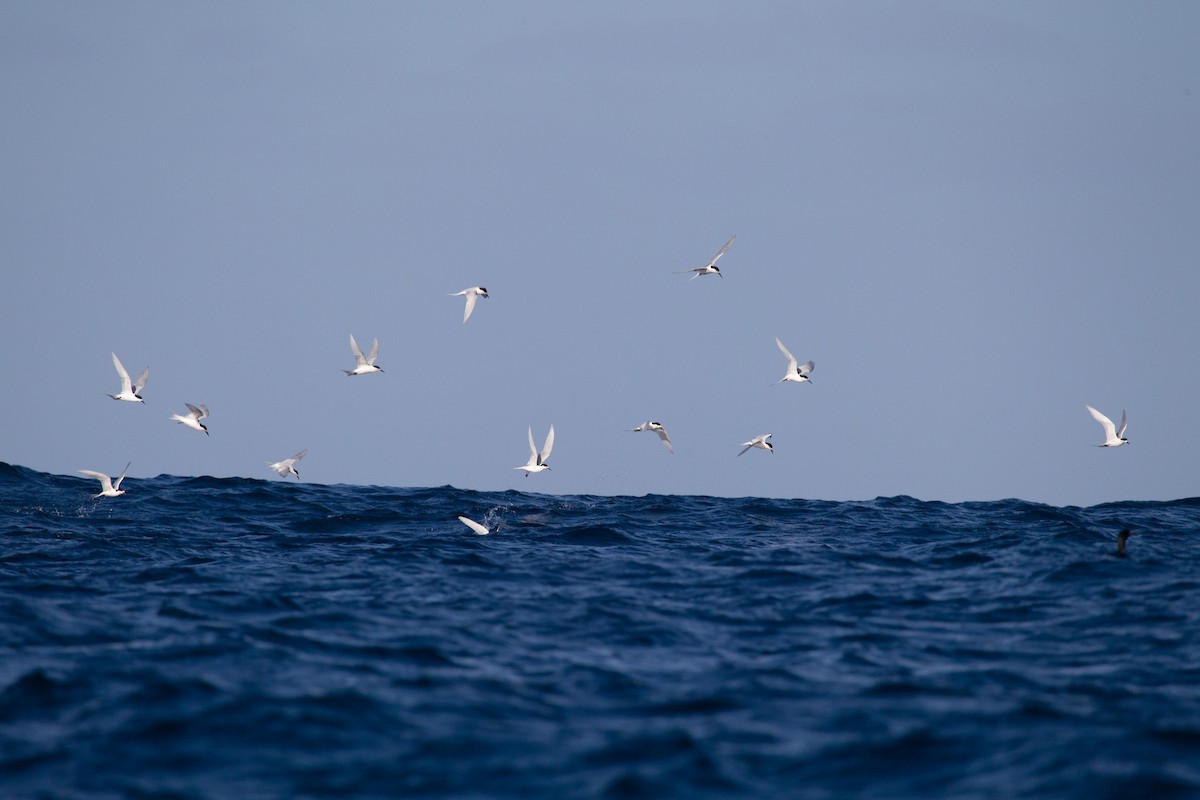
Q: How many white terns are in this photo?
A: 13